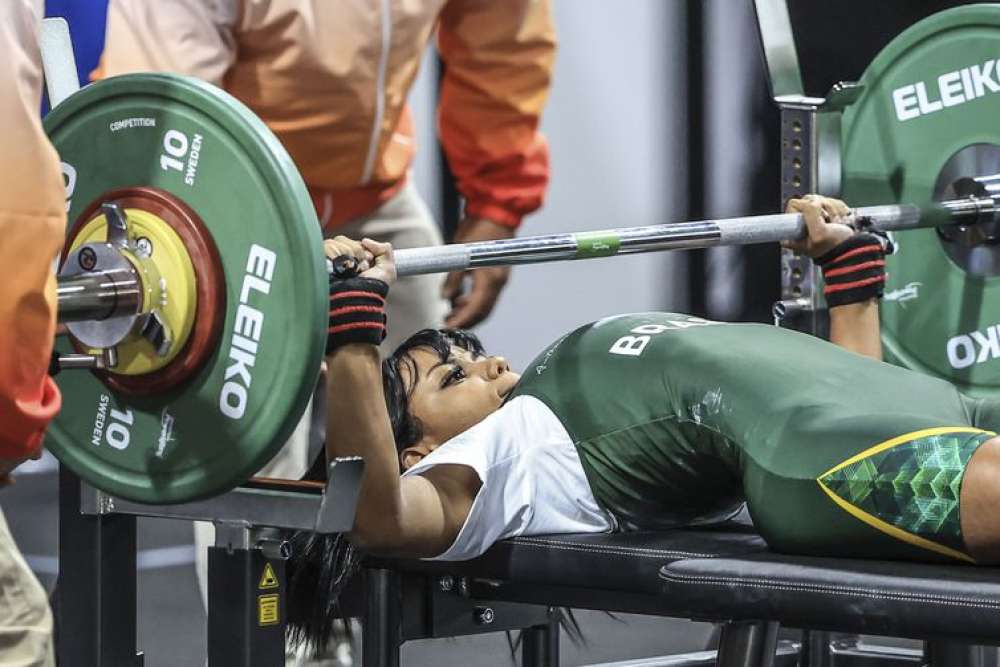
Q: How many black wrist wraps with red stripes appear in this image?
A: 2